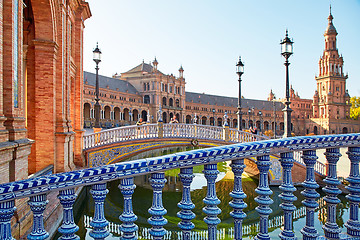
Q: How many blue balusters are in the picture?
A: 14